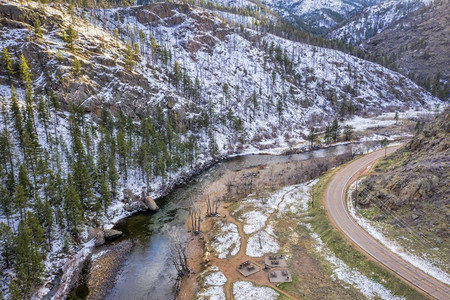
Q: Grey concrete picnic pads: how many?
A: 3